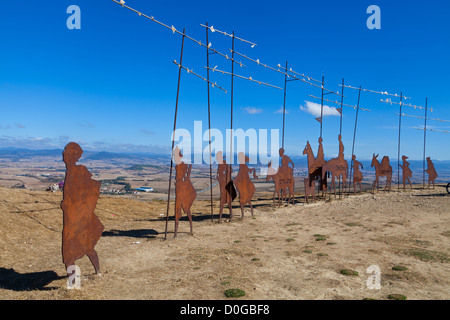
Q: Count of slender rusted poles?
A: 9